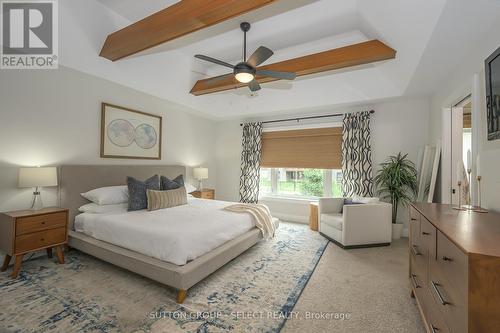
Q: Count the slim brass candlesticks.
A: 3